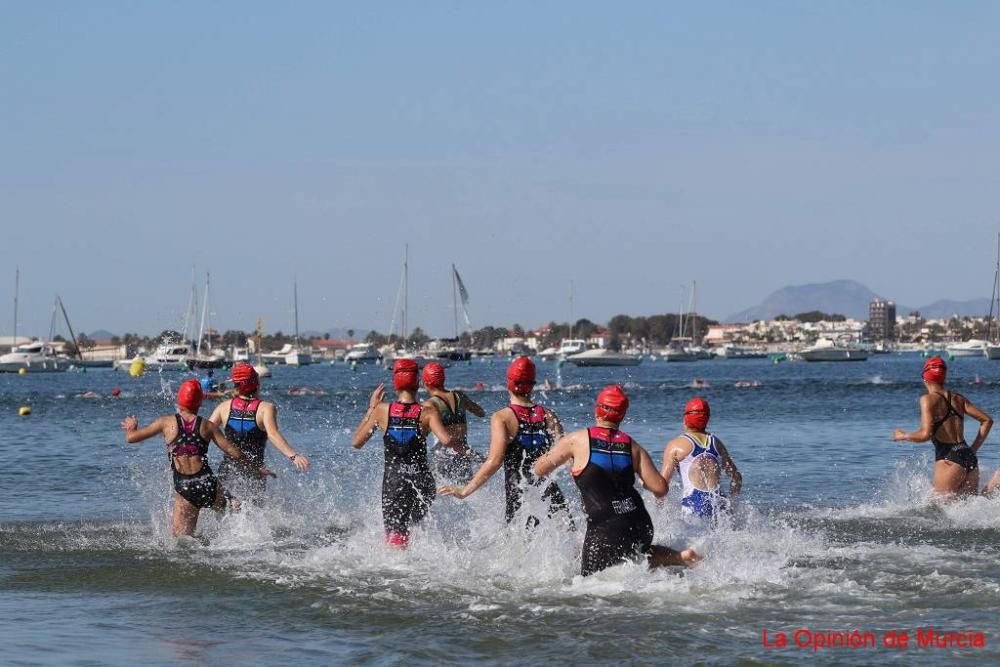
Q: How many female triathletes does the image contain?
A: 8